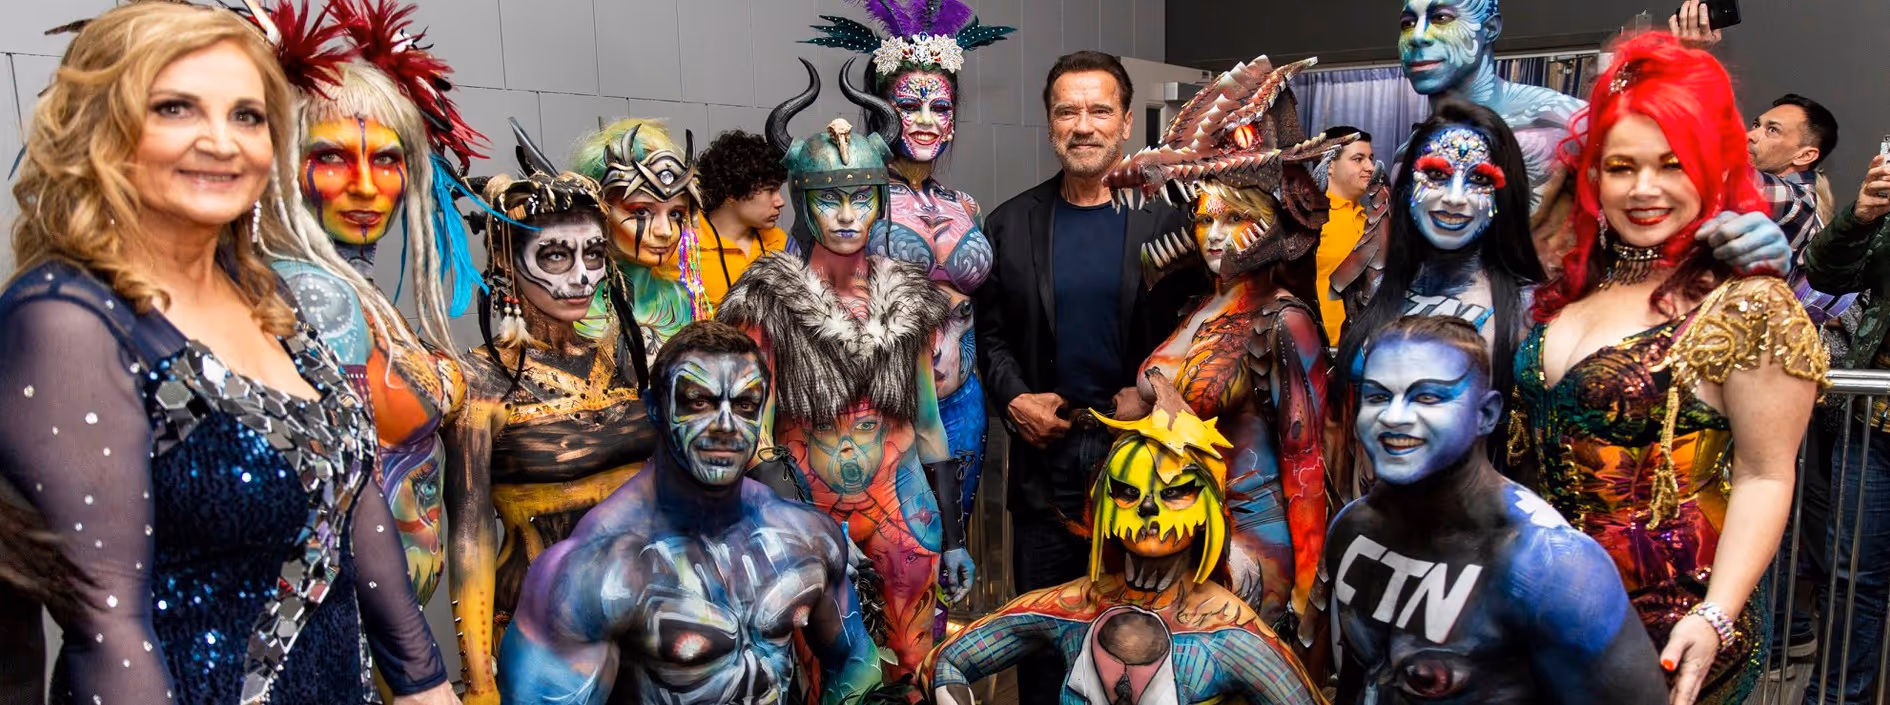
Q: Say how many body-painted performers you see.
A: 11